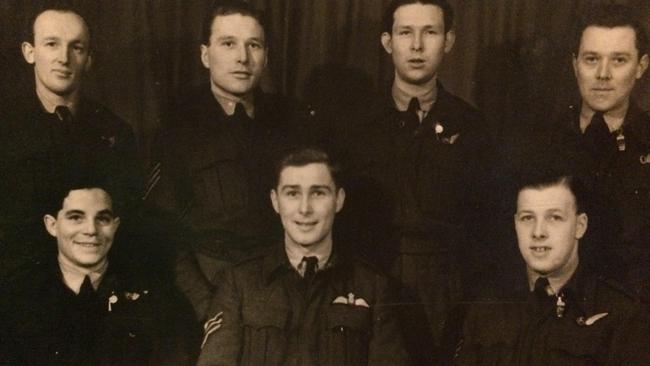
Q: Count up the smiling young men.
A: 3